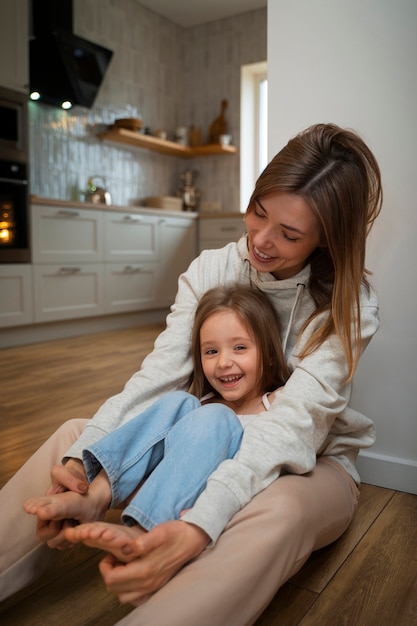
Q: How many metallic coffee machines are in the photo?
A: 1